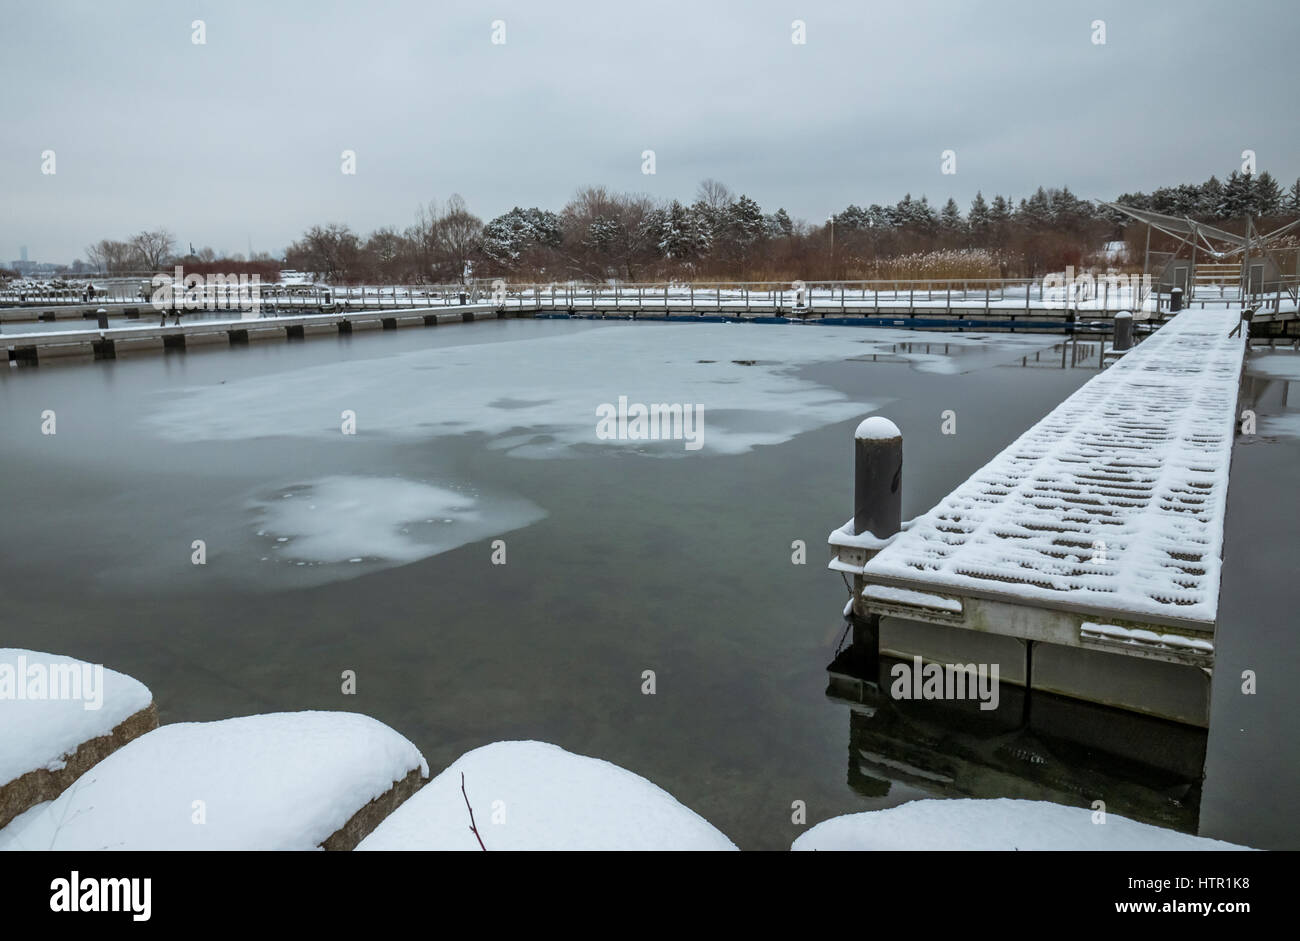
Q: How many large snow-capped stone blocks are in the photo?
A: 4